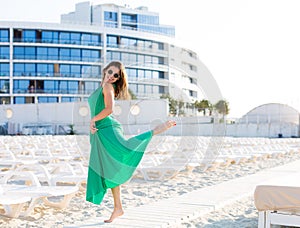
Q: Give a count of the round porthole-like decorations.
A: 4